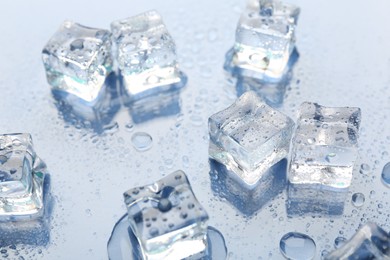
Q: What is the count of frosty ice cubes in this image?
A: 8